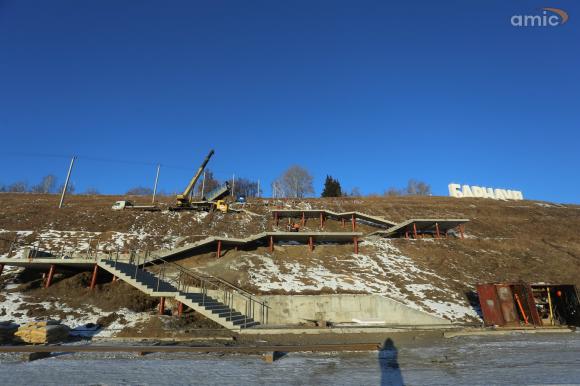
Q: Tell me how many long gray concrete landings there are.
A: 4